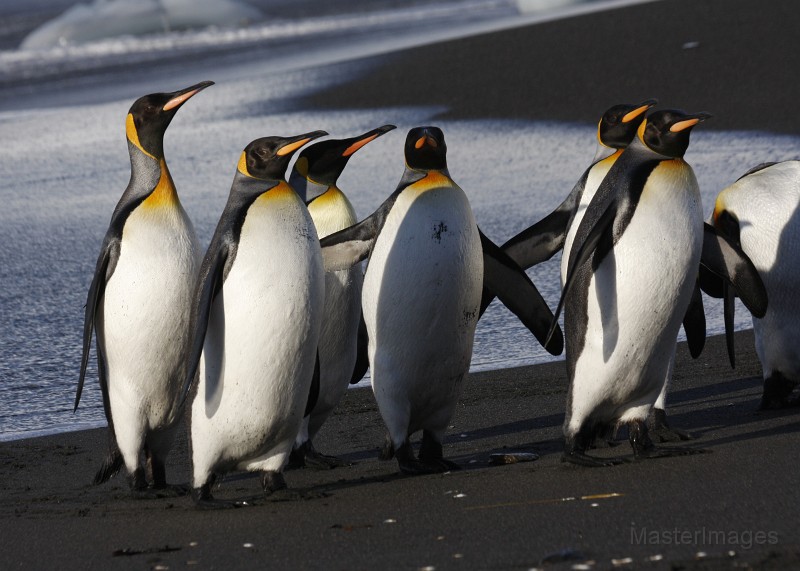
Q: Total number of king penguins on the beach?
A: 7